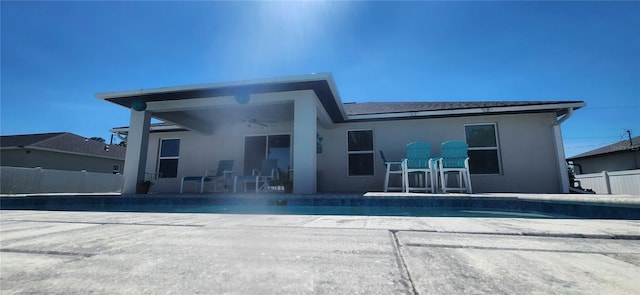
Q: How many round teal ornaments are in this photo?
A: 2